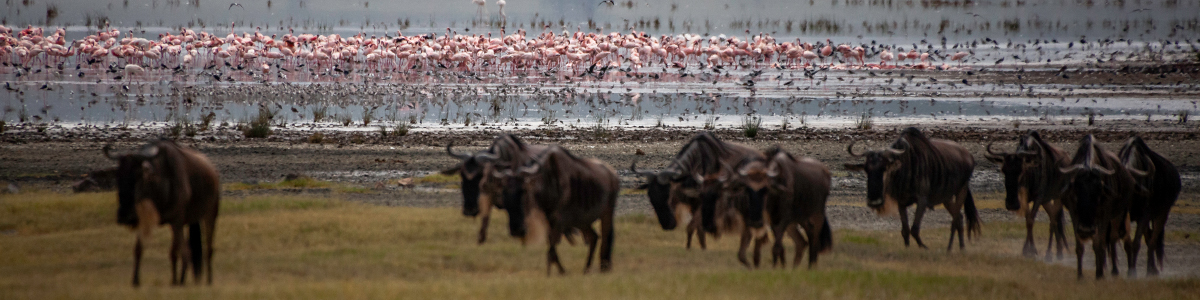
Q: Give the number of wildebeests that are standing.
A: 10